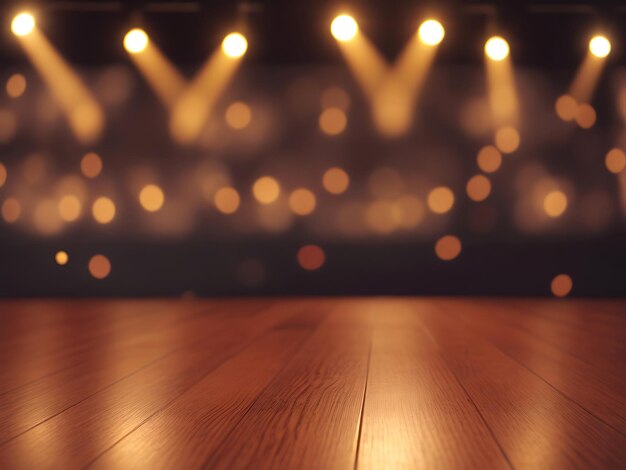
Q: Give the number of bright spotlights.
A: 7